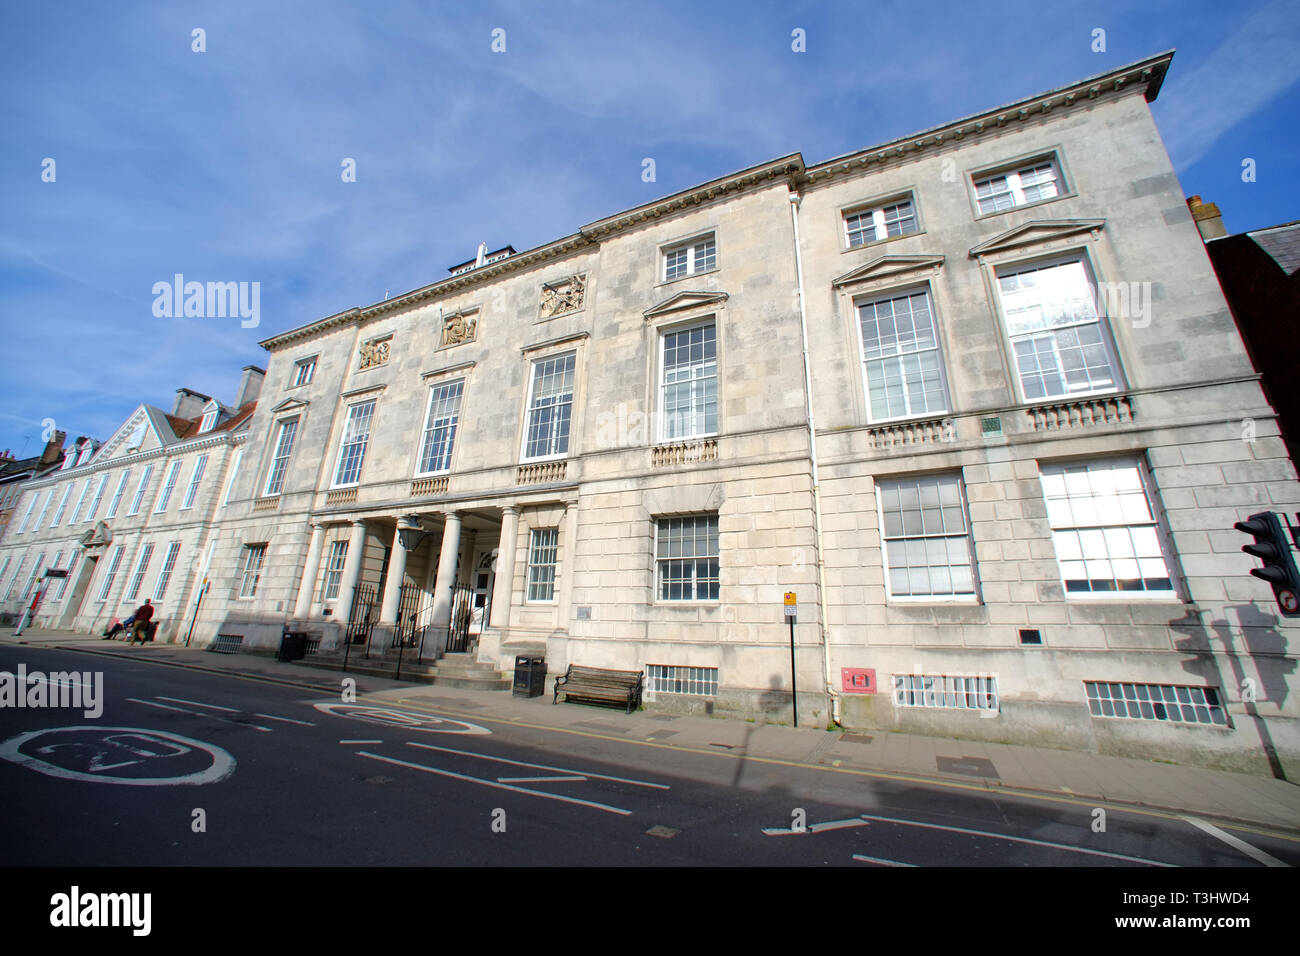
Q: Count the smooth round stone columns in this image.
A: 6